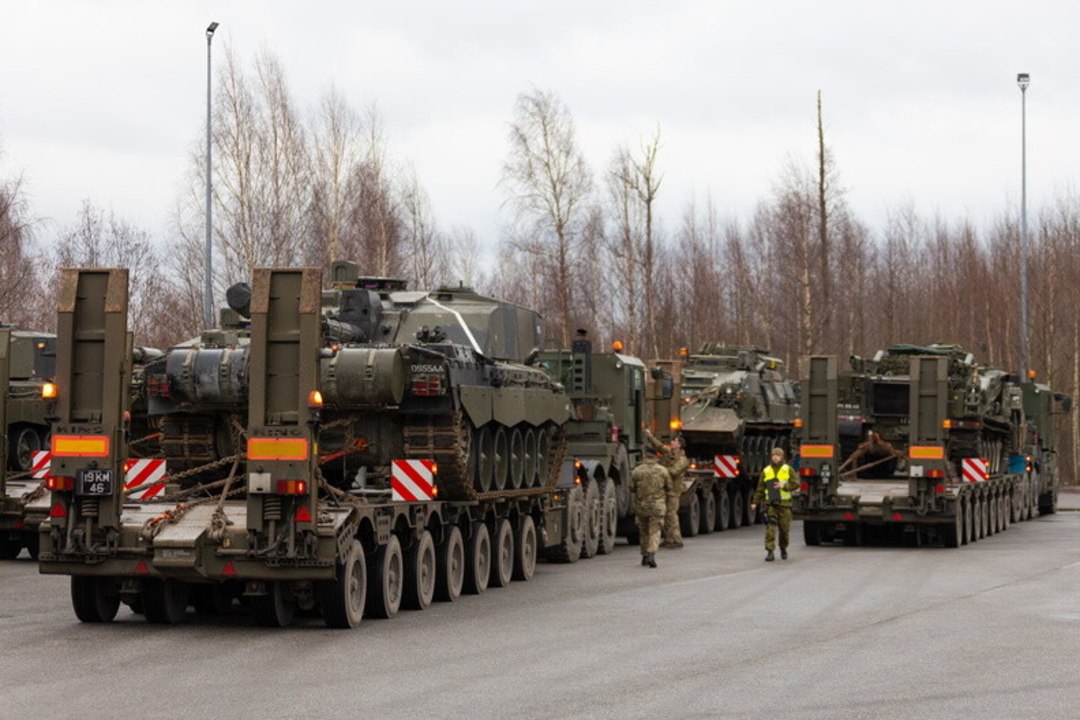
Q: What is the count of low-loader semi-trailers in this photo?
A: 4